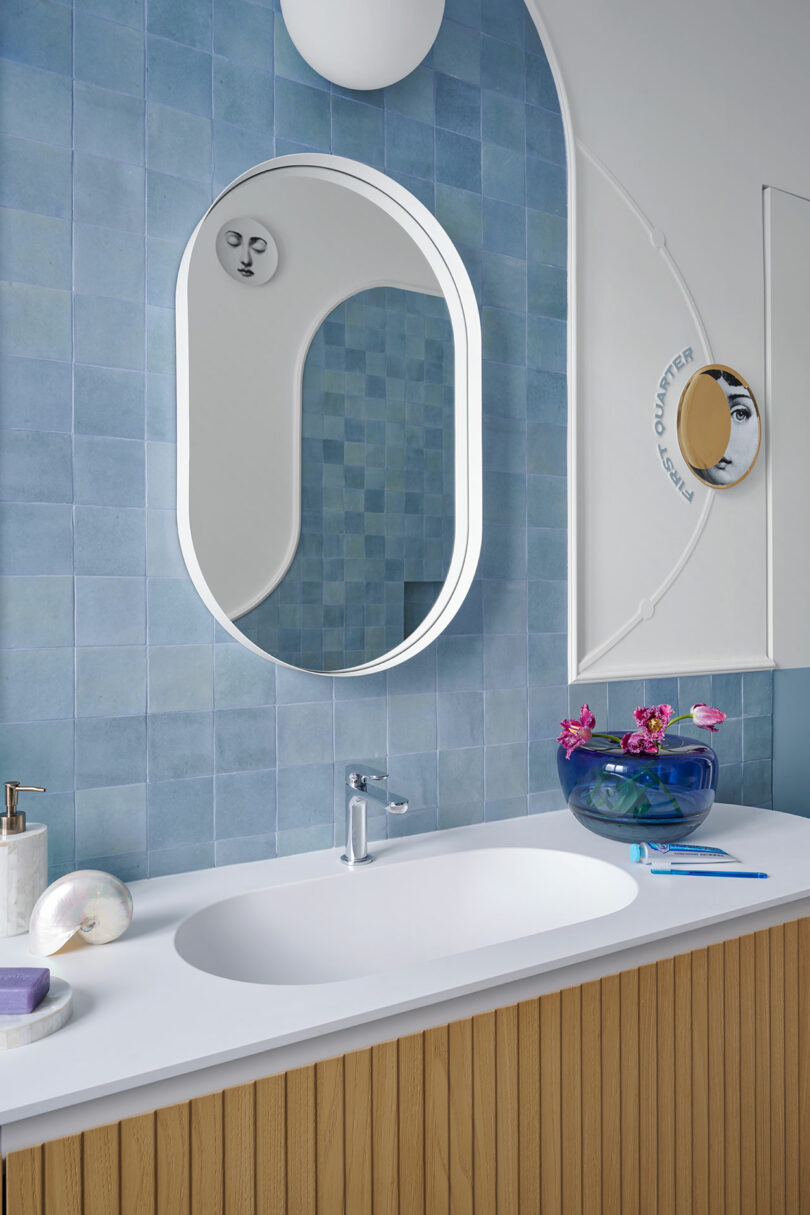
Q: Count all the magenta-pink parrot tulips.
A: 4